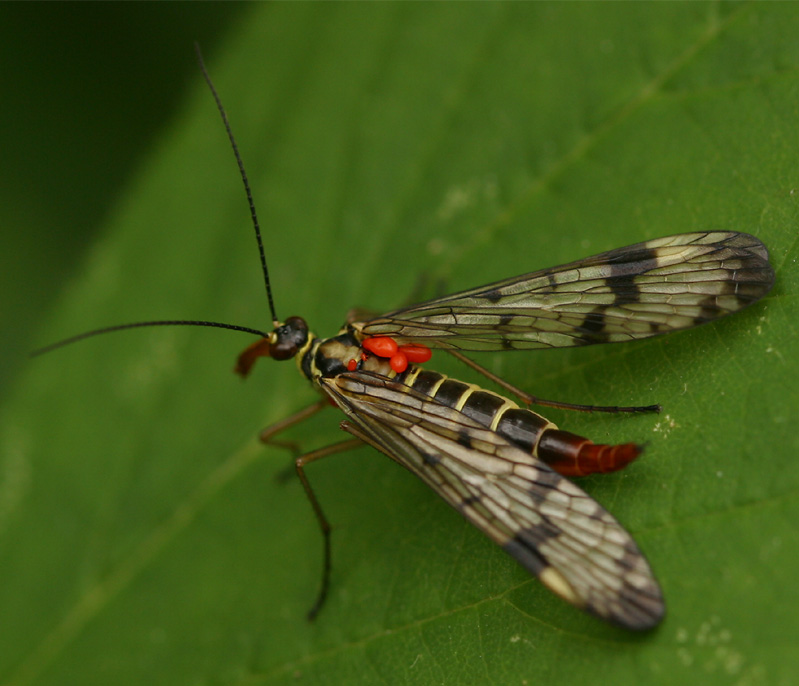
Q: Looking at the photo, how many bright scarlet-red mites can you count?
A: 5